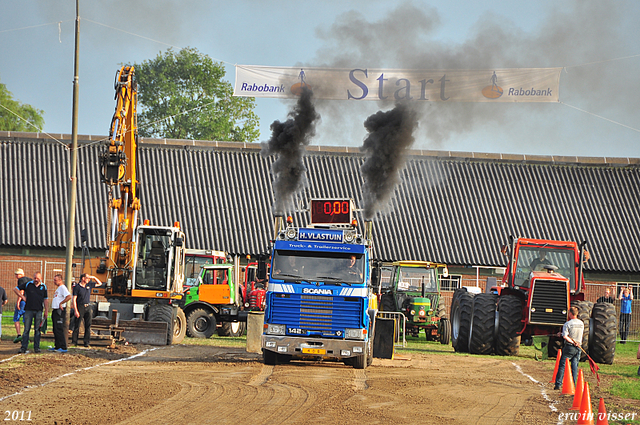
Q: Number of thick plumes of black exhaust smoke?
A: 2